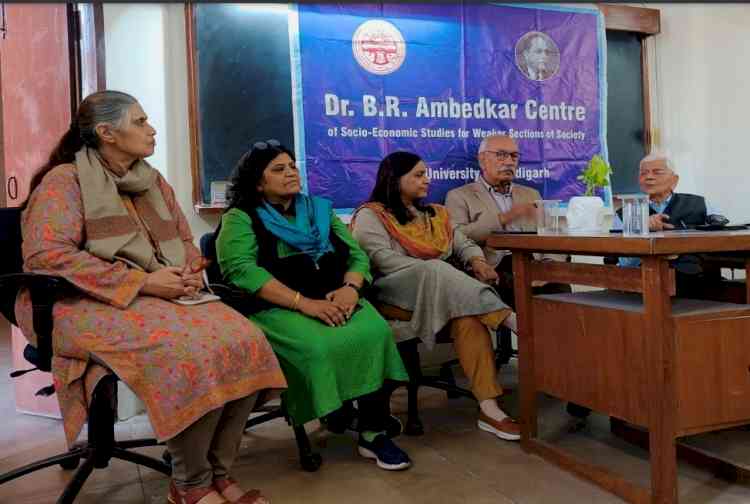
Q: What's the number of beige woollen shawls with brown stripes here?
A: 1